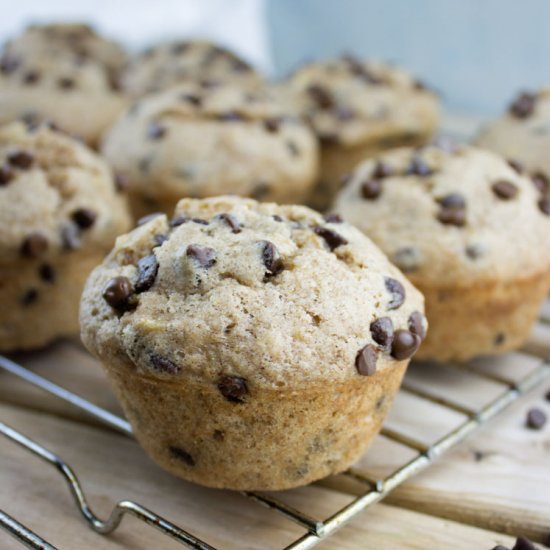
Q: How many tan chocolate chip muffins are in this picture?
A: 8